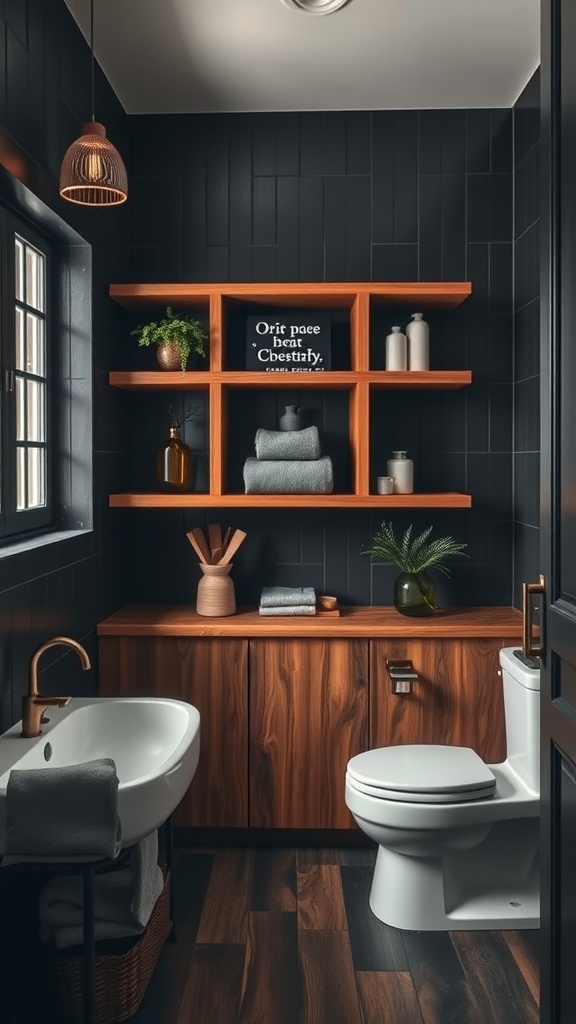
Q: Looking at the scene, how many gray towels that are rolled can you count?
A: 2